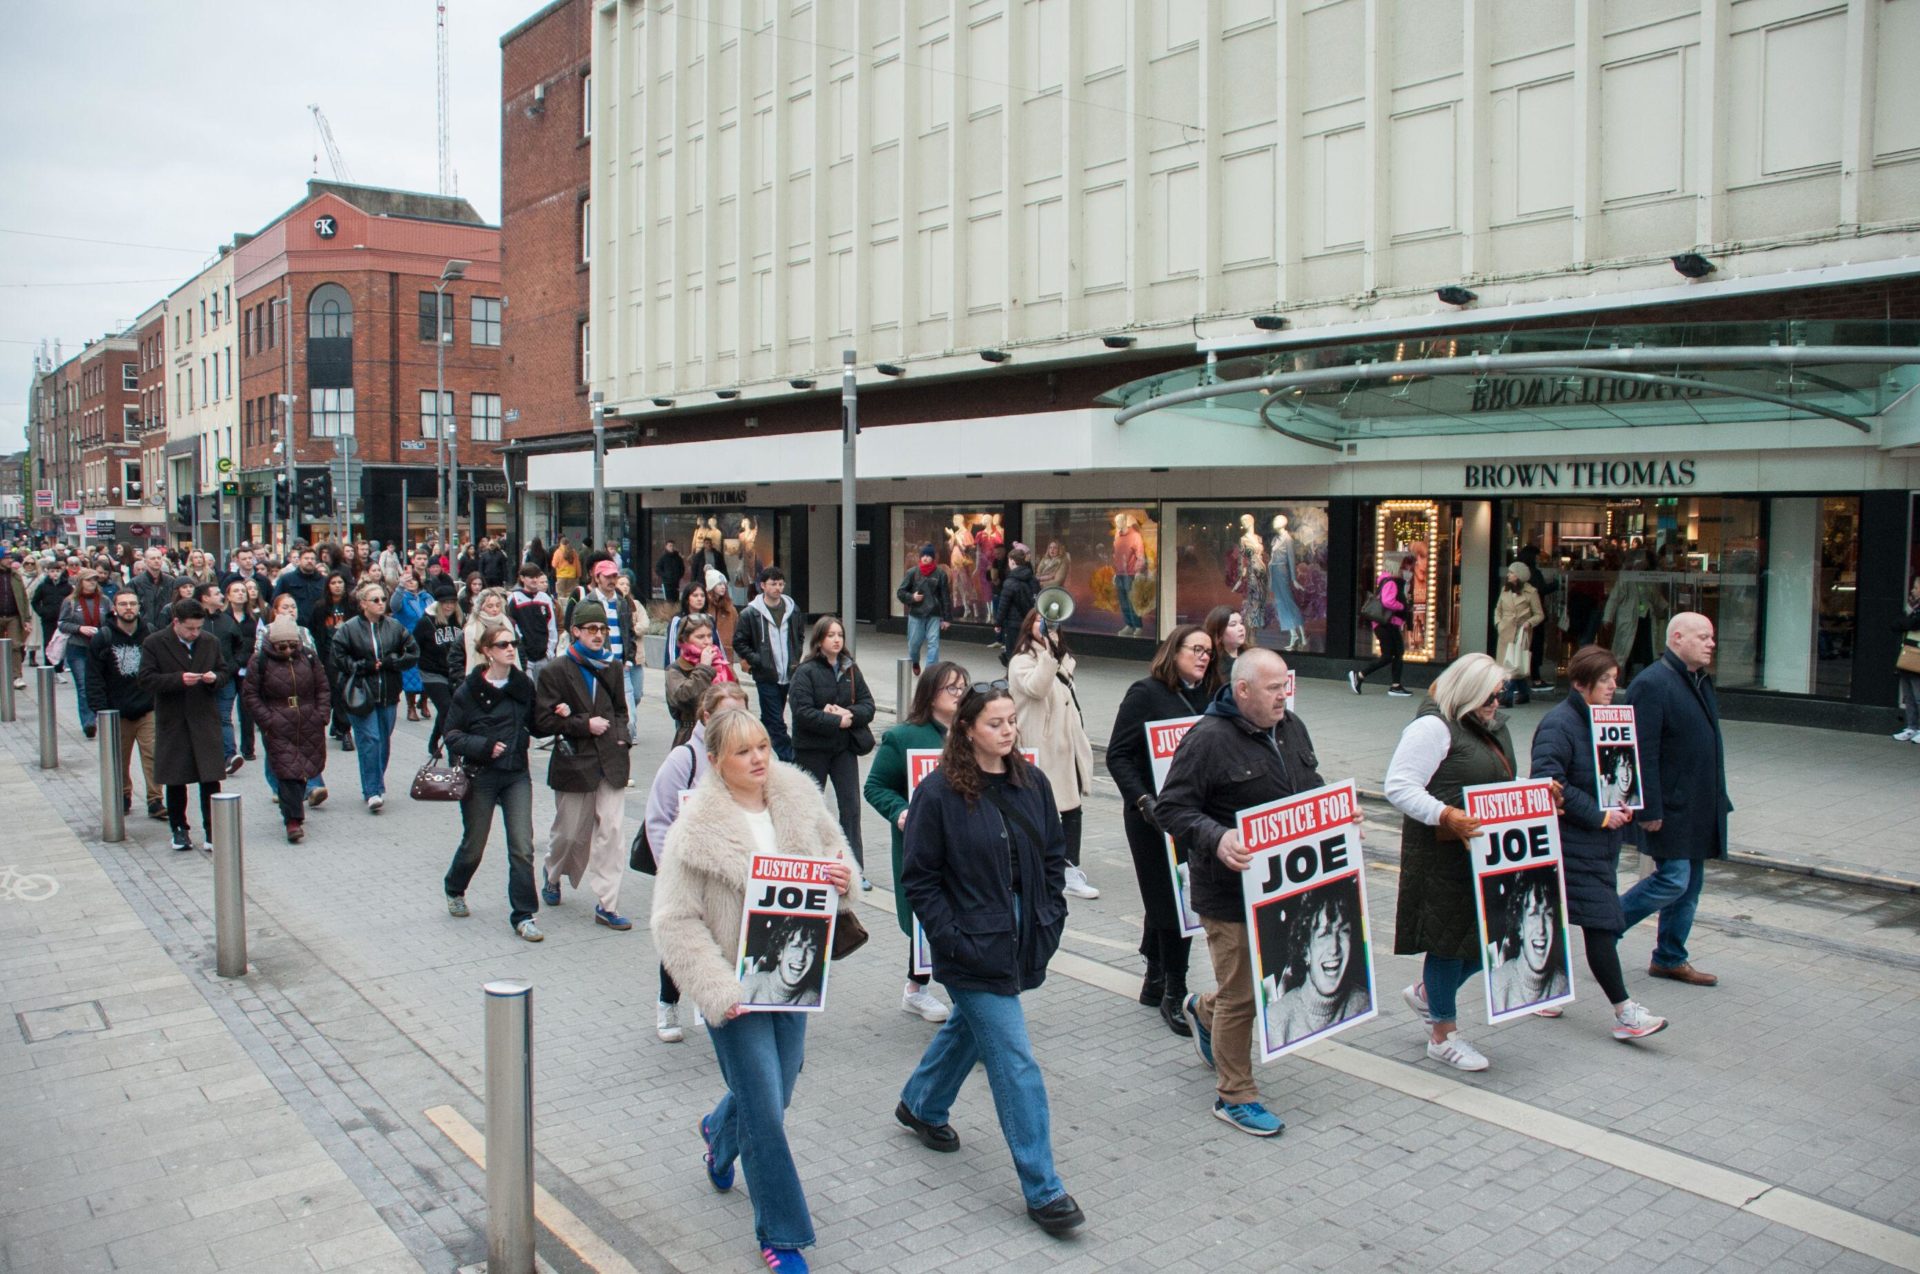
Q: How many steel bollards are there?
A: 6